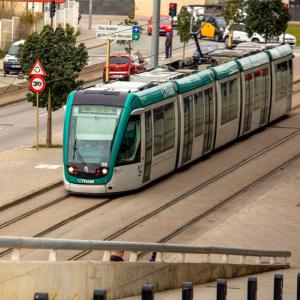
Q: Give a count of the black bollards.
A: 8